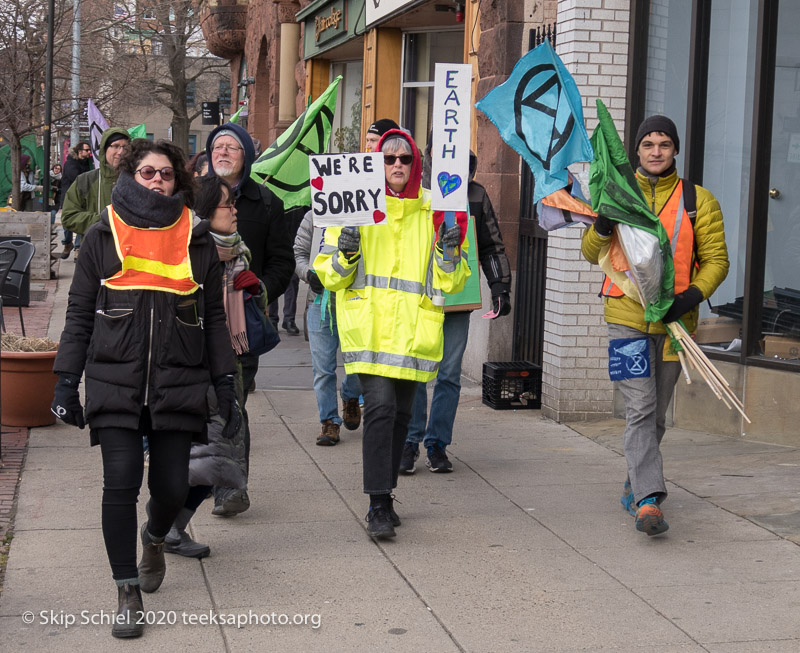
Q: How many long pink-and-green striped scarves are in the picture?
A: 1